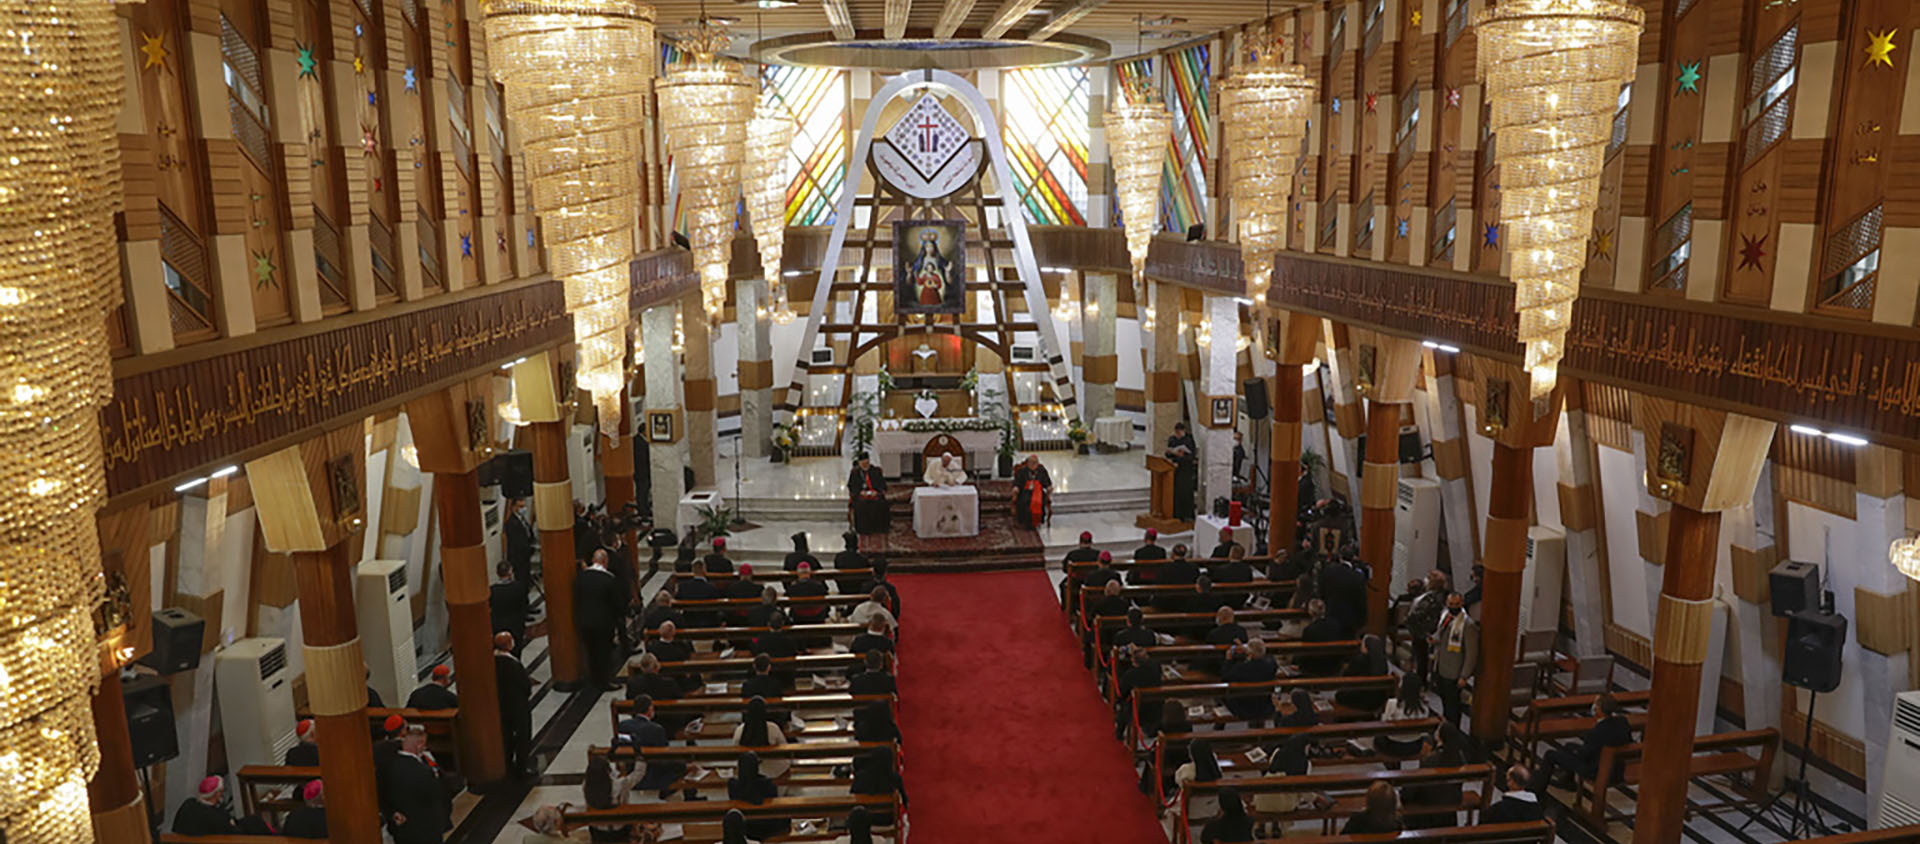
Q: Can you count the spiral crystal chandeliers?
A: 7